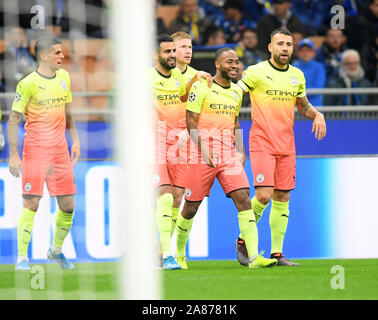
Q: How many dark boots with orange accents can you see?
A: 2